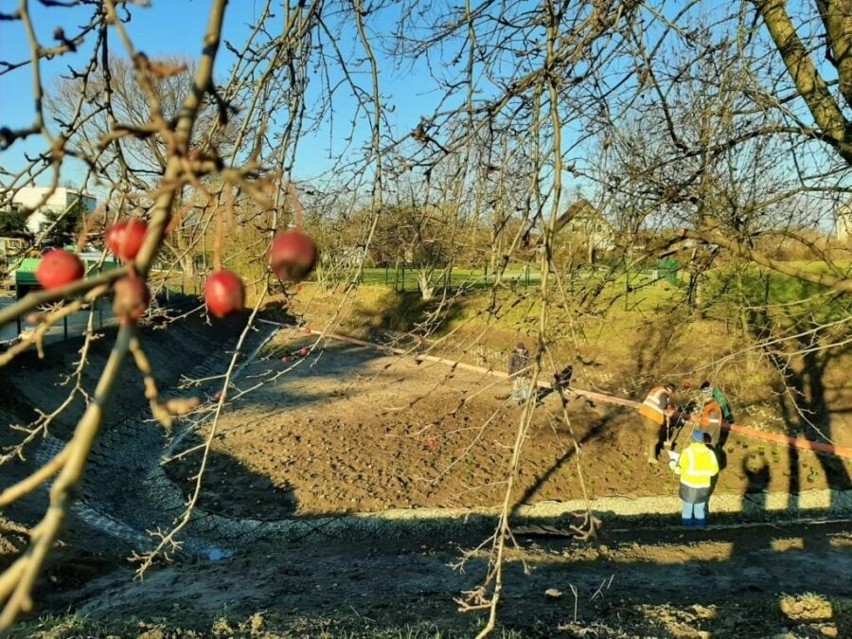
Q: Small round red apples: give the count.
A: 5